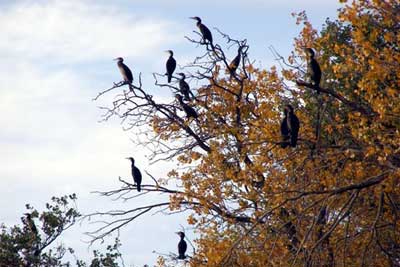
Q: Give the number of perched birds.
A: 11